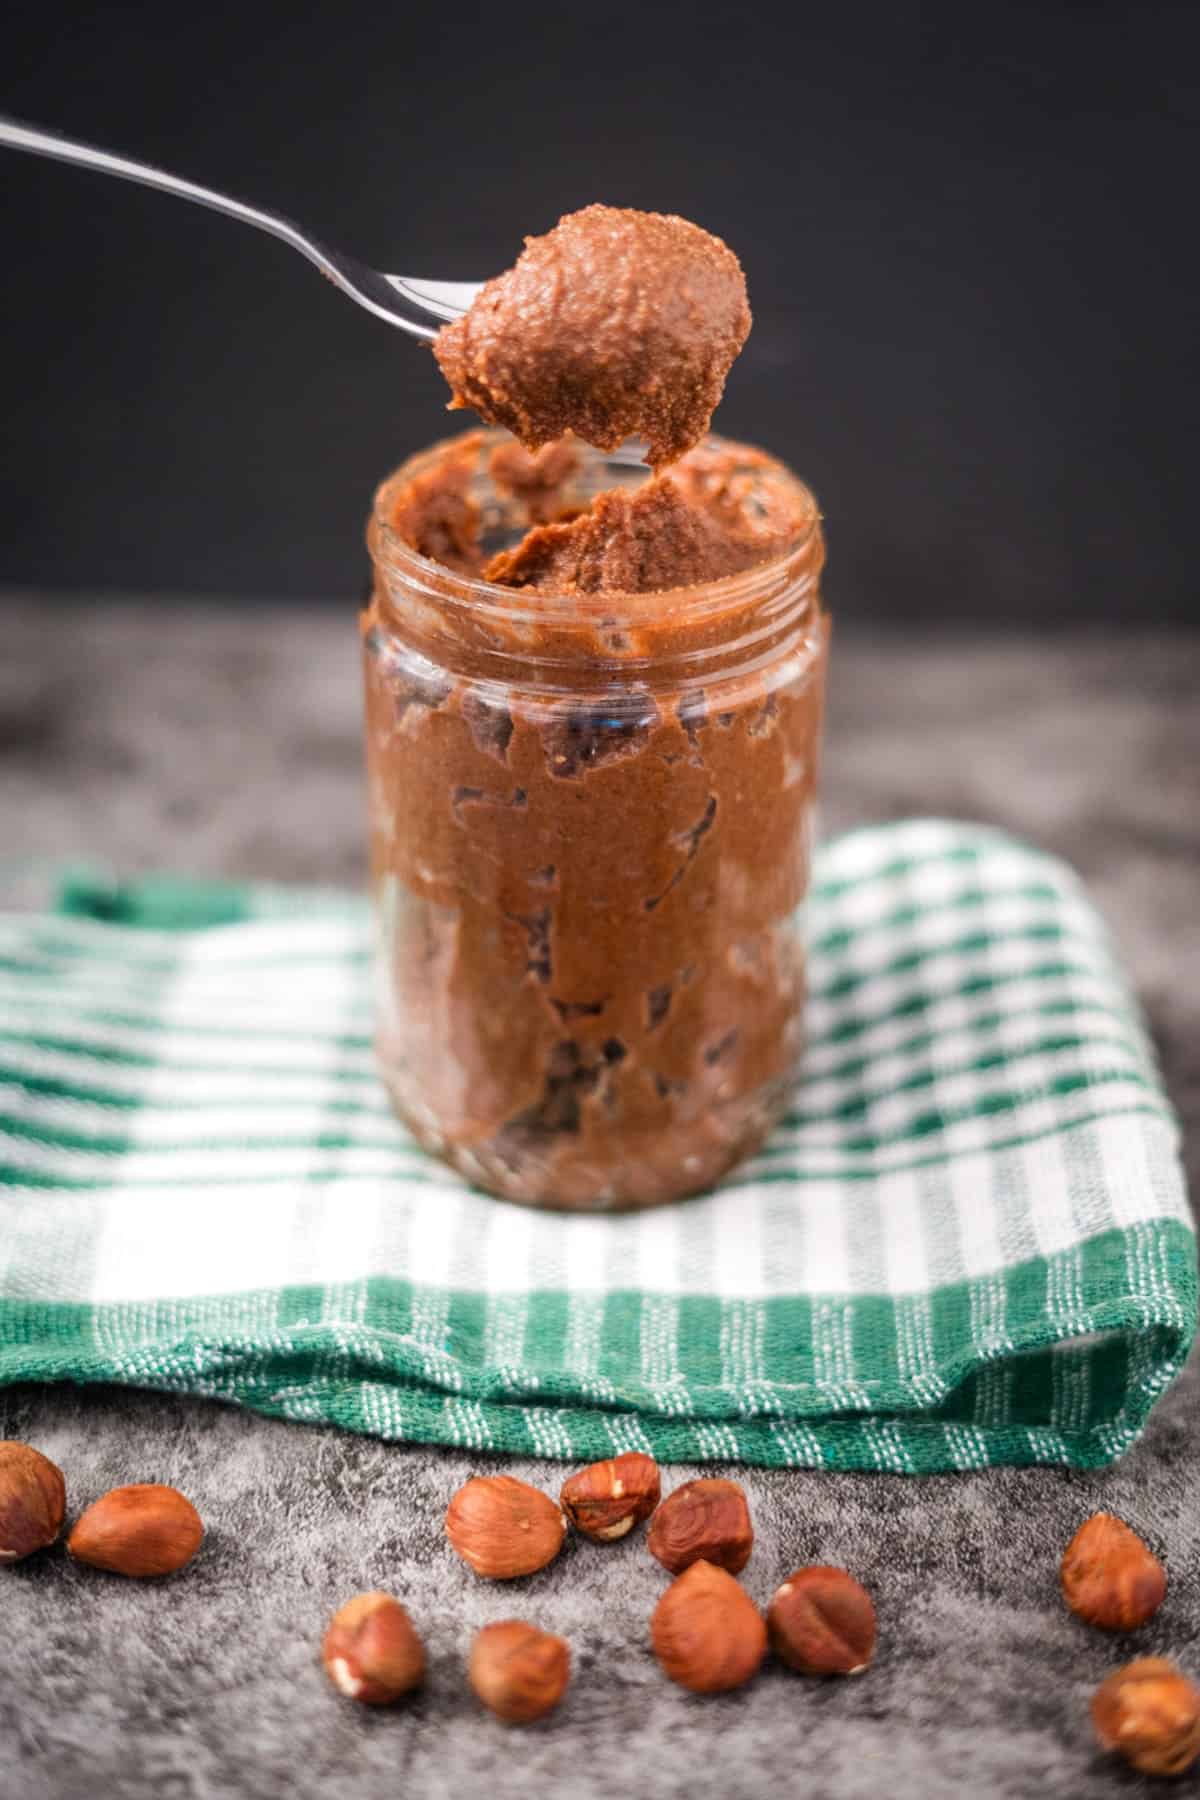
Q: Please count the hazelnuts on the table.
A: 11